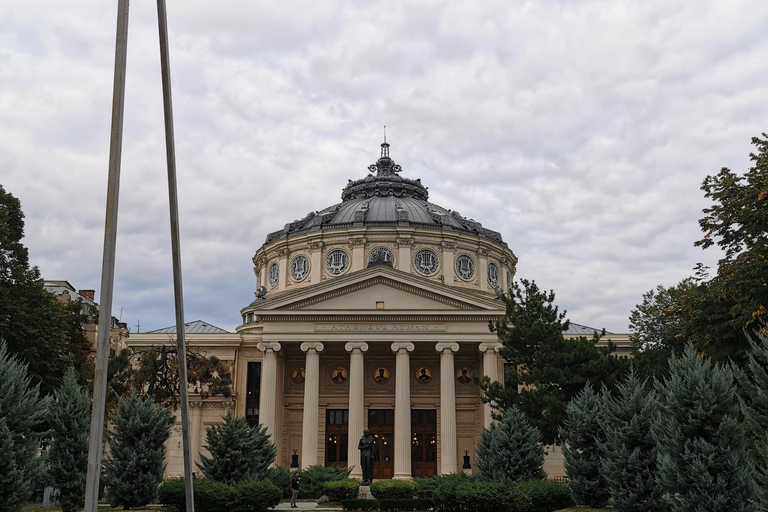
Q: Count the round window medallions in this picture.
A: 7